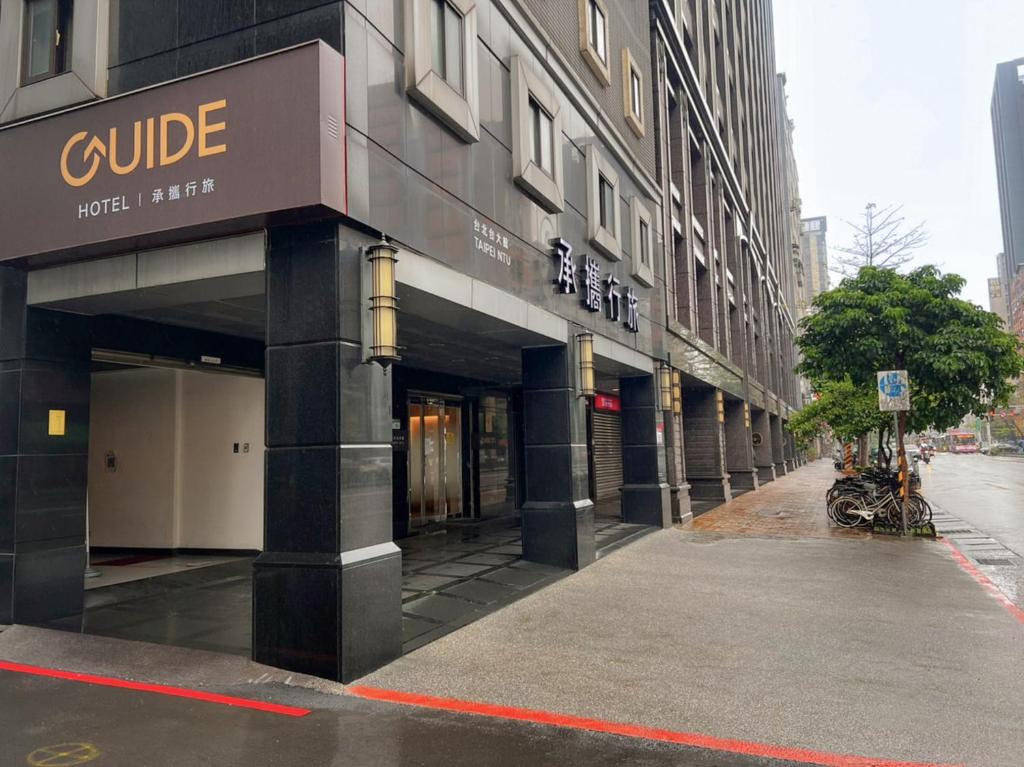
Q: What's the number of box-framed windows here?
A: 7